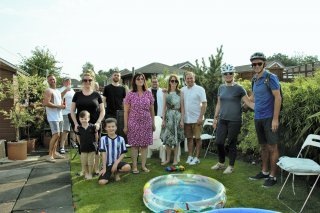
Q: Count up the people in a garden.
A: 13